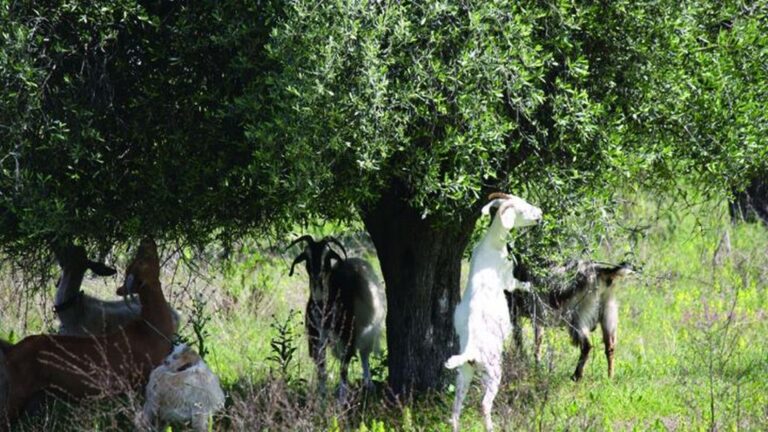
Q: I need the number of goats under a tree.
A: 6